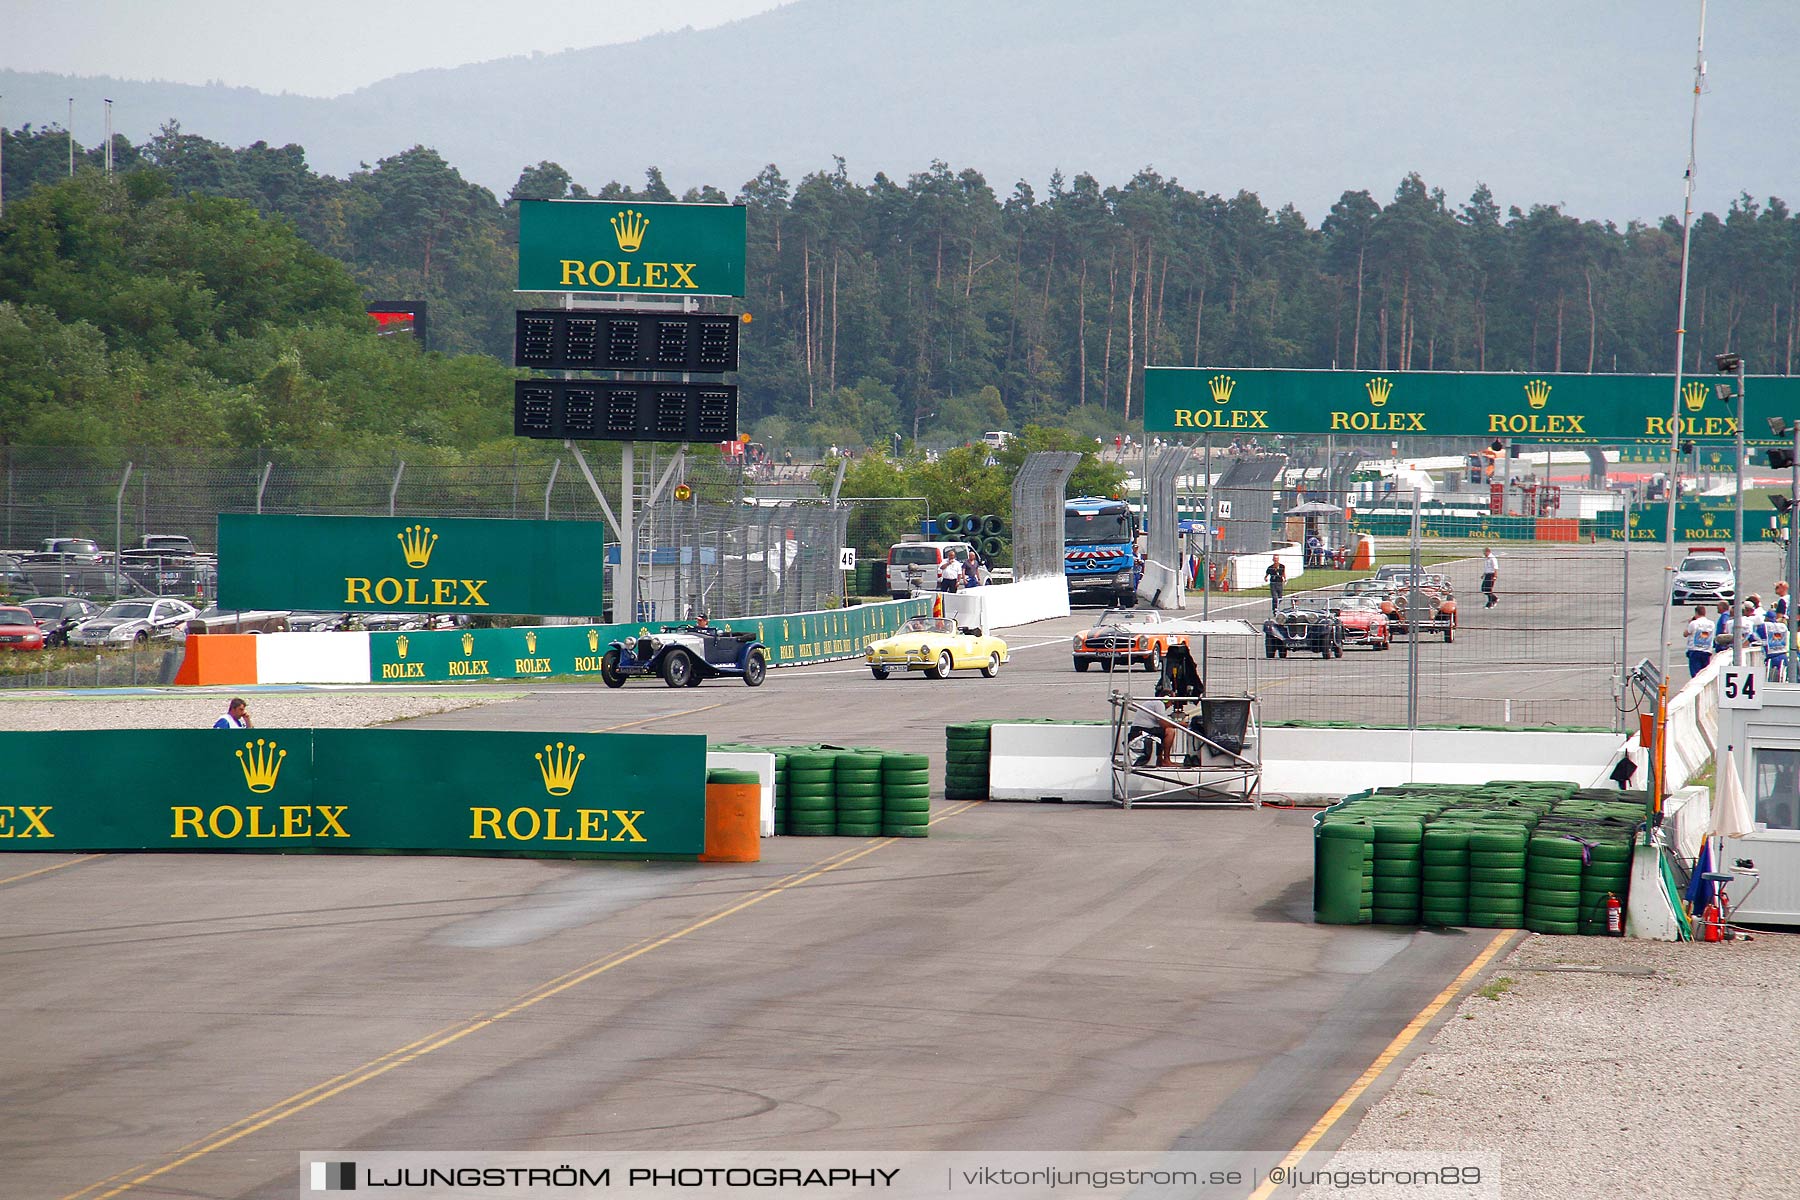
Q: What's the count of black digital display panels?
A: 2